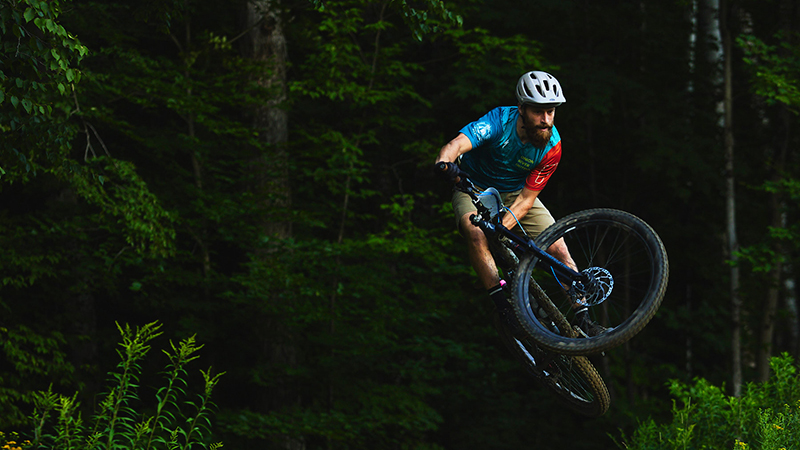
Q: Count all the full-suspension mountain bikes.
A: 1